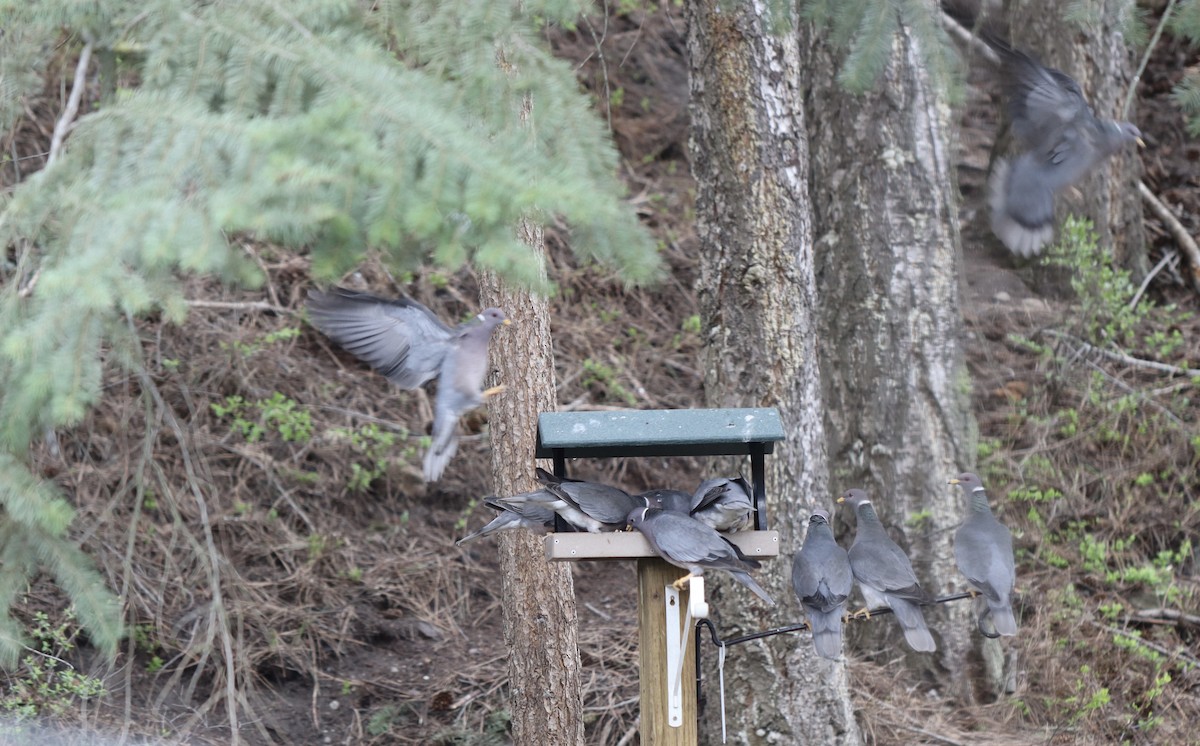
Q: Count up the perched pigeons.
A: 8